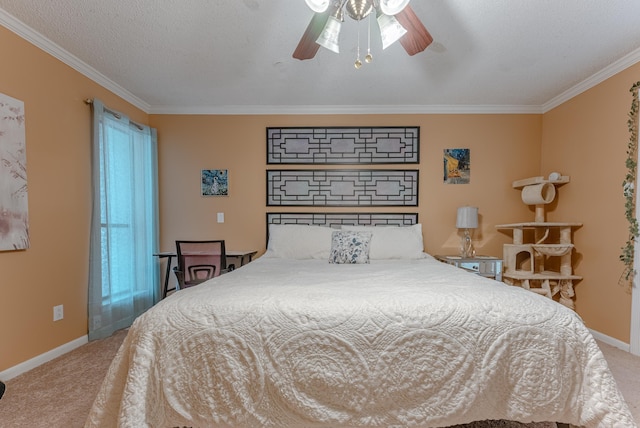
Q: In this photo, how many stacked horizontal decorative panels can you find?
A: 3